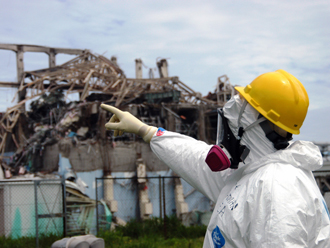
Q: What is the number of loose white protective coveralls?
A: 1